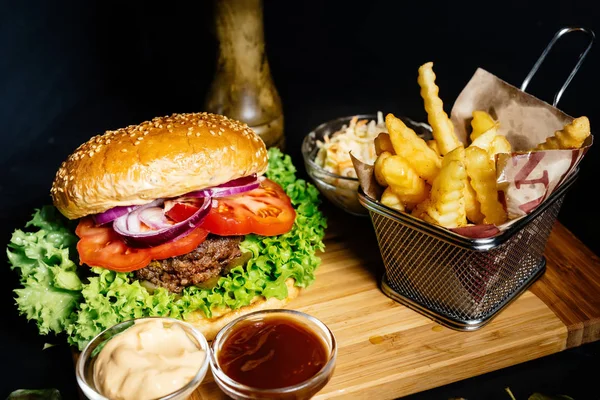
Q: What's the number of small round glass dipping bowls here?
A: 2